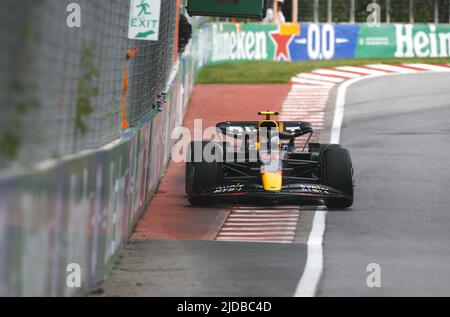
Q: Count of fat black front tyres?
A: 2